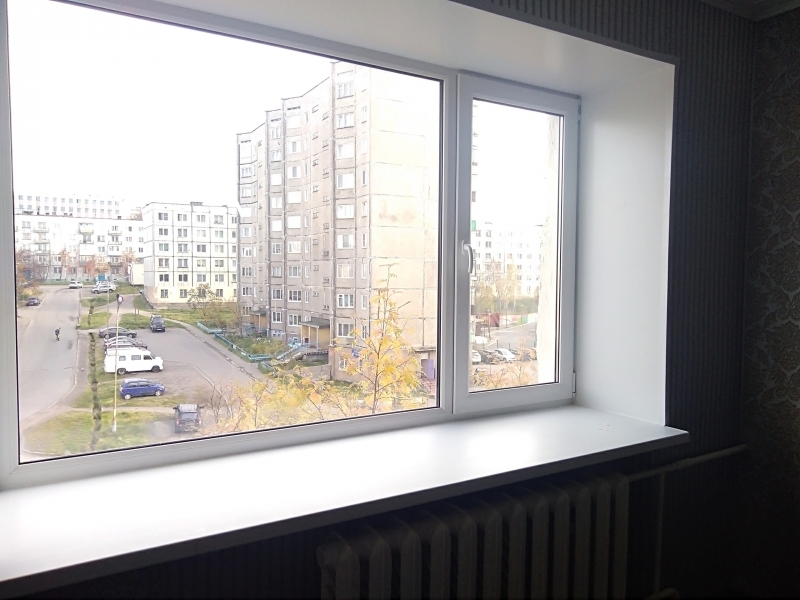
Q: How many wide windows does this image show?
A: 1